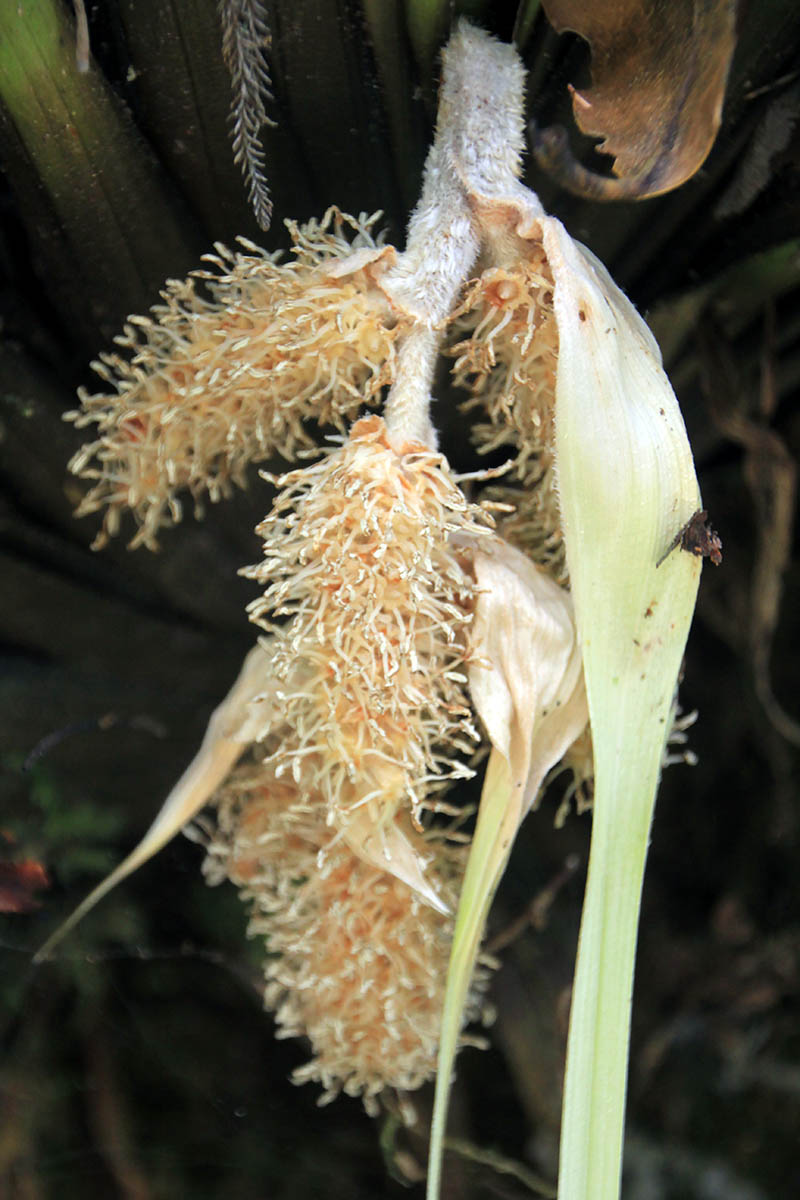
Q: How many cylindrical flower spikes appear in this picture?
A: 4